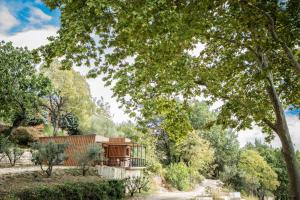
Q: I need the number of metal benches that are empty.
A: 0